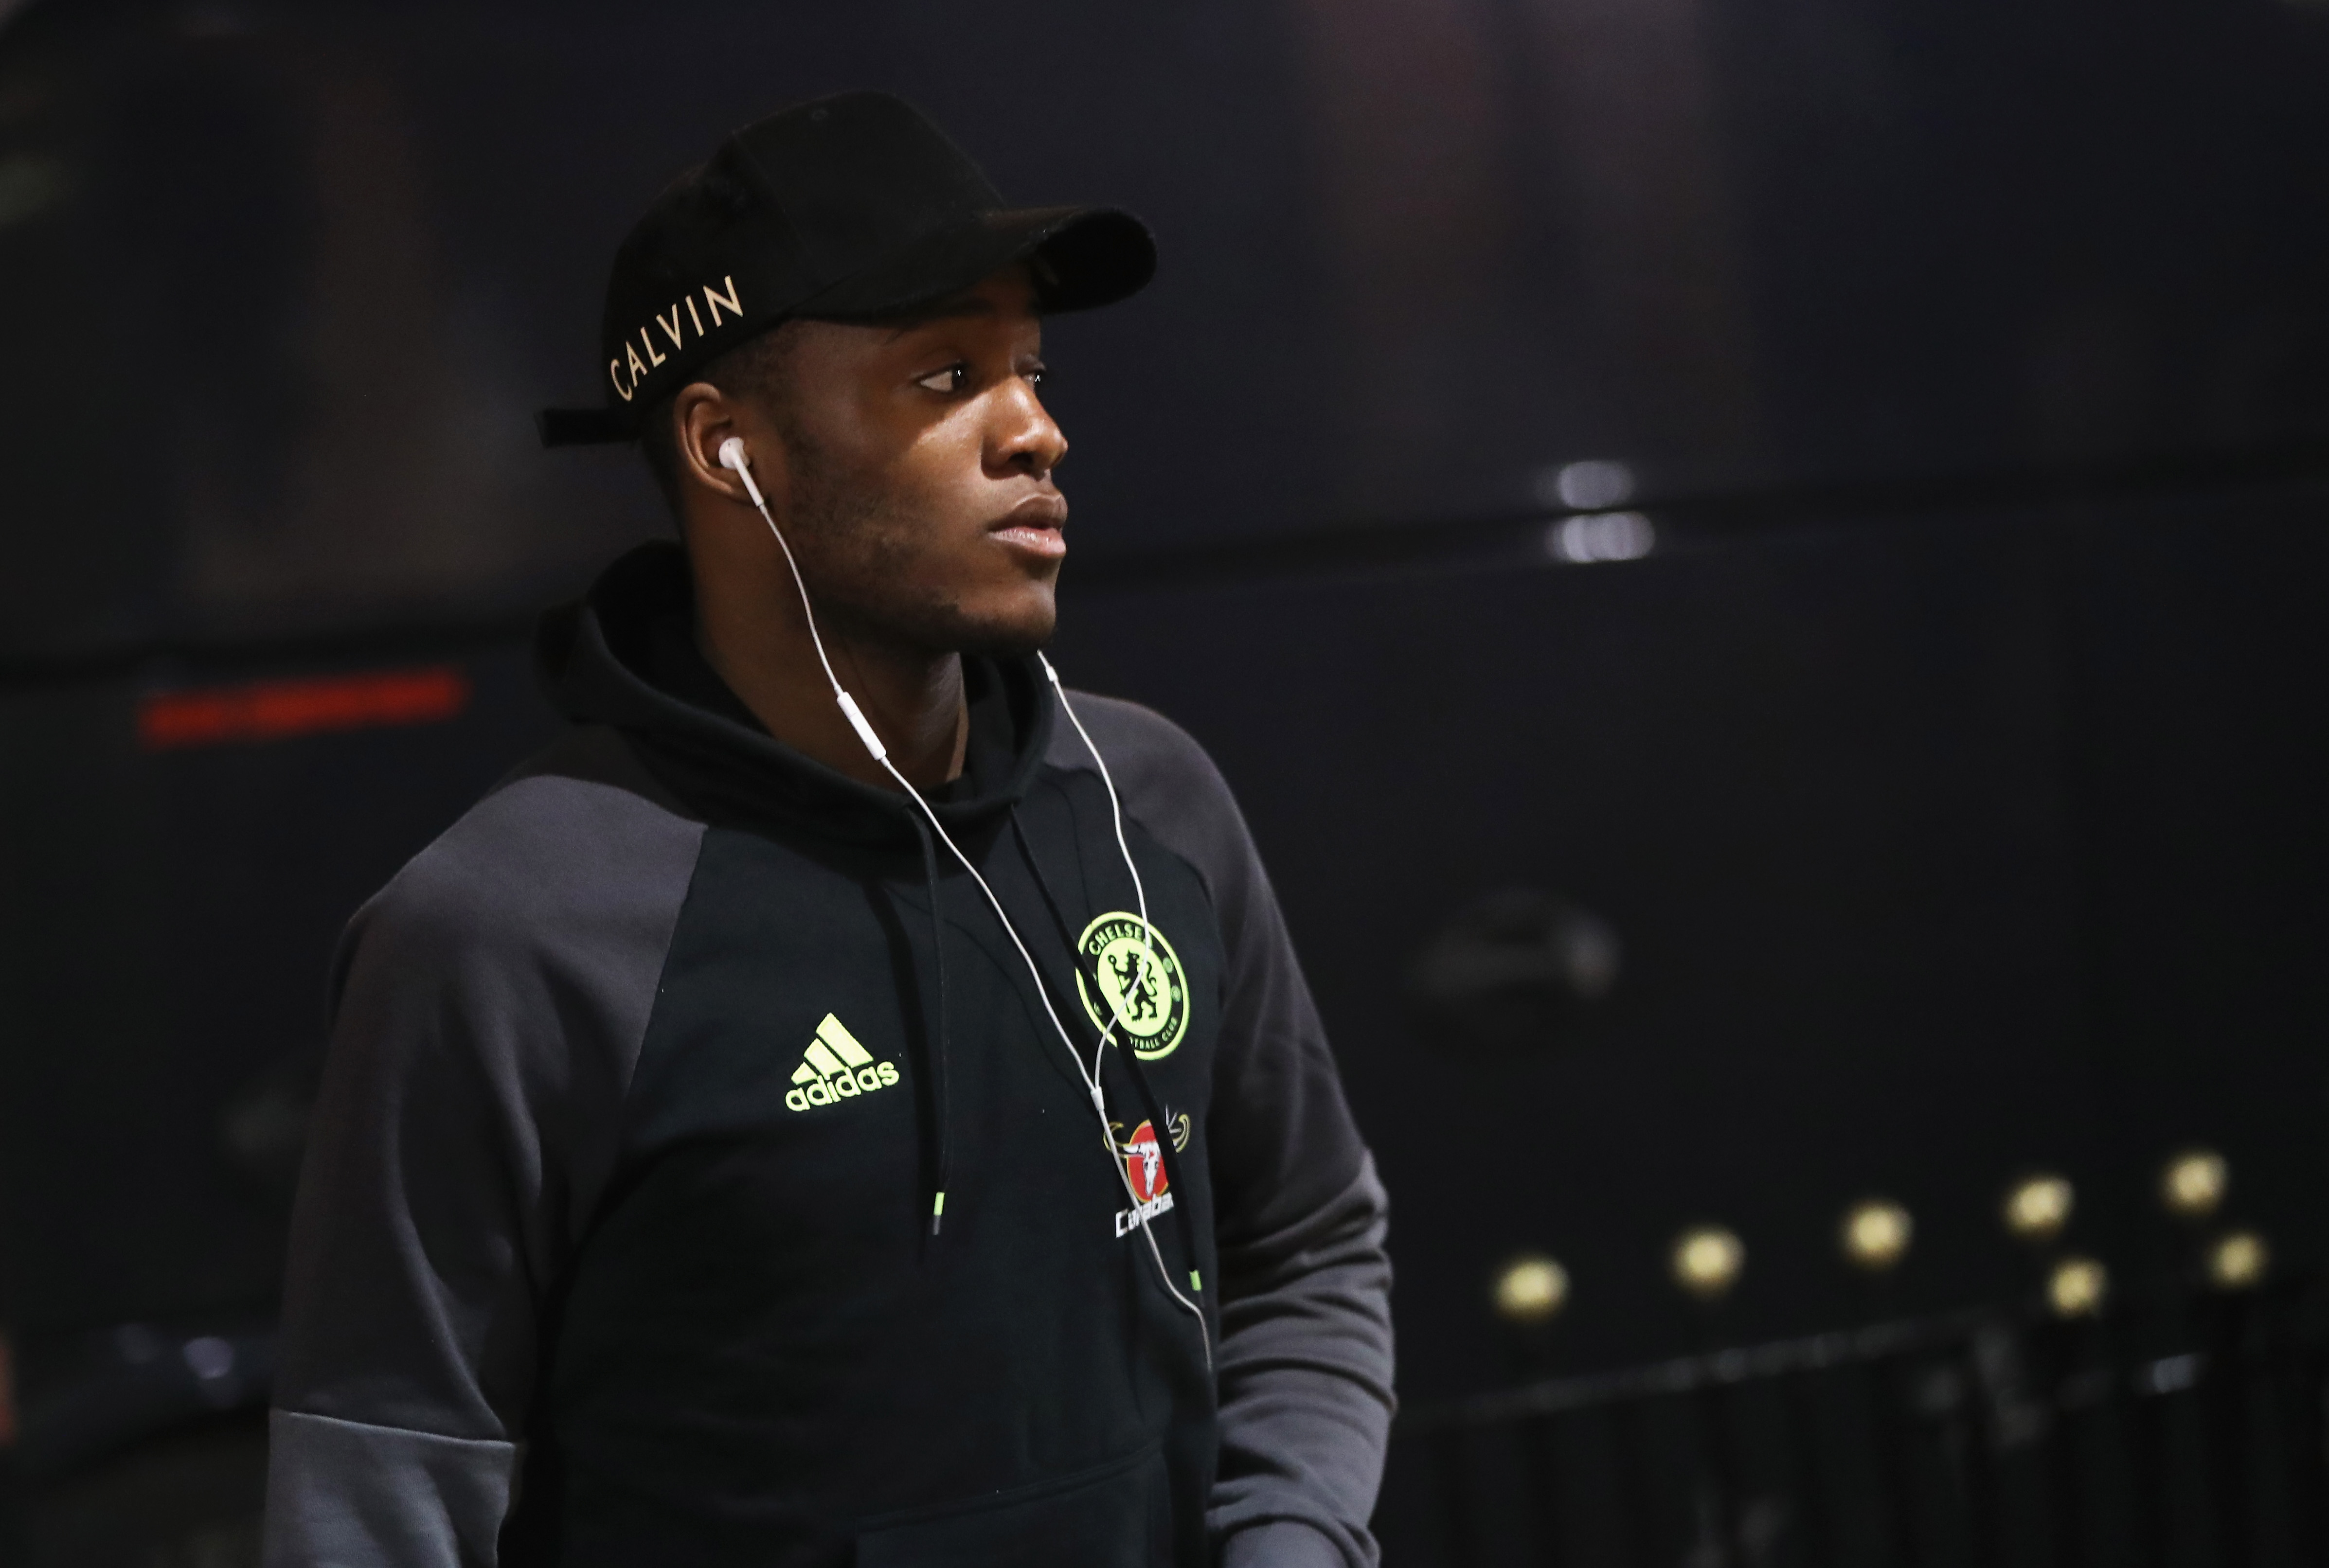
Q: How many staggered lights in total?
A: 7